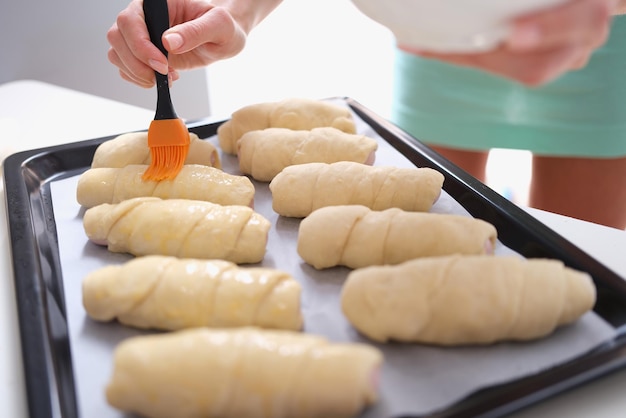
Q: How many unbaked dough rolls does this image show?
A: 10